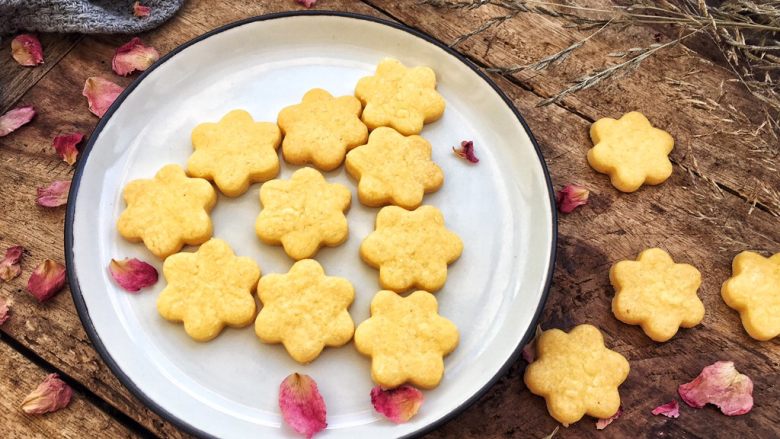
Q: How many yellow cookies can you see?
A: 14